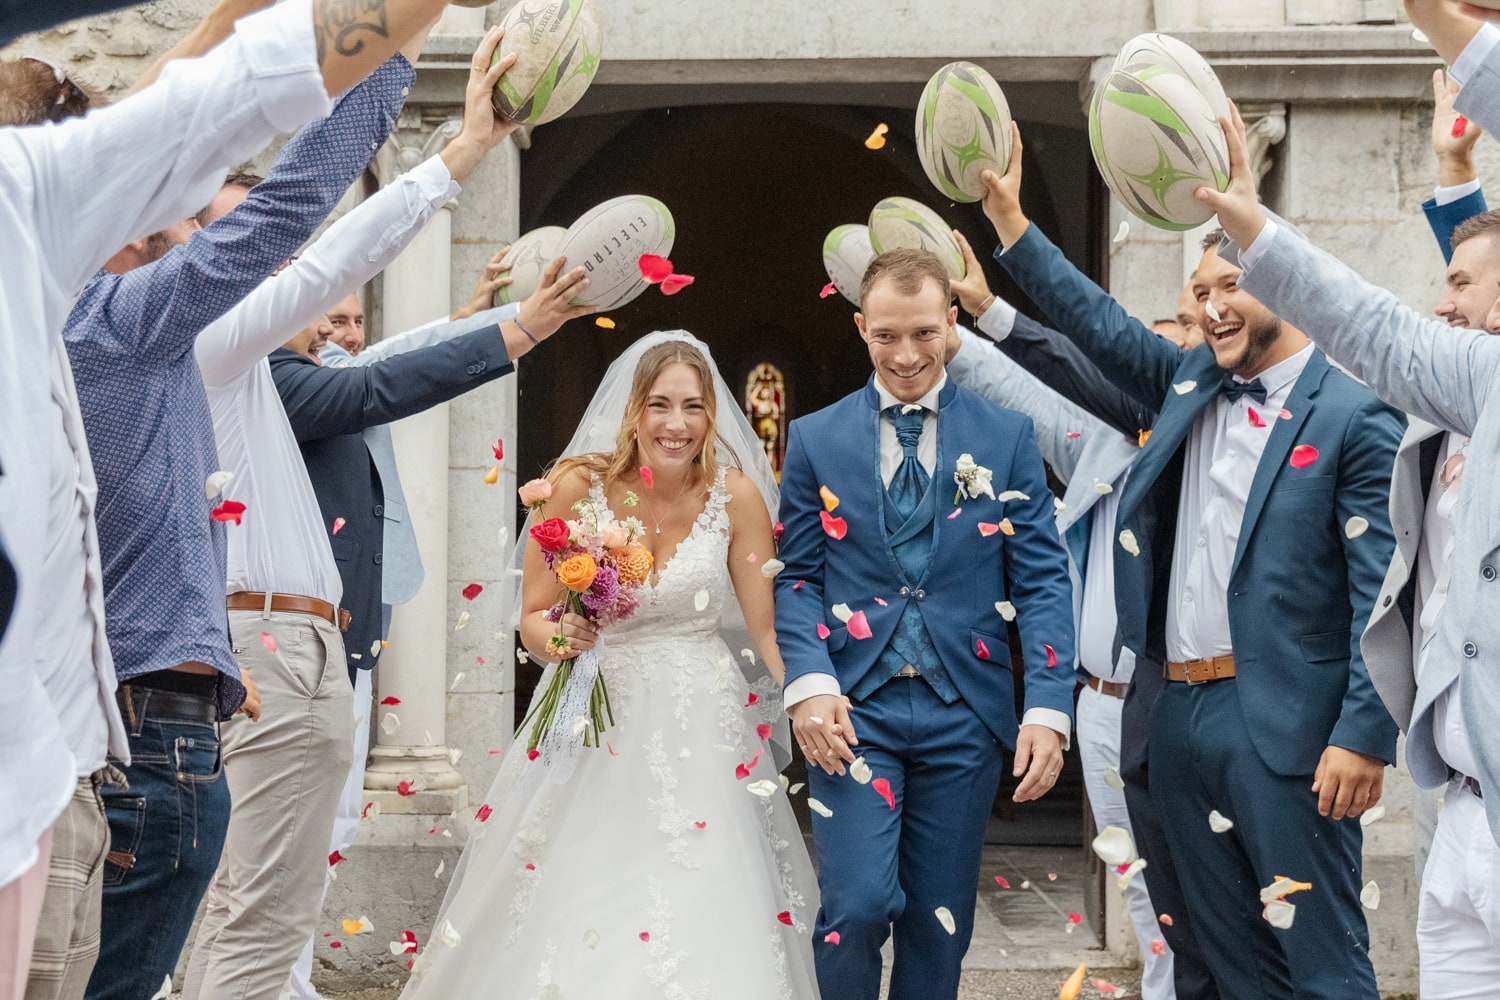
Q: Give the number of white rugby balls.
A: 8